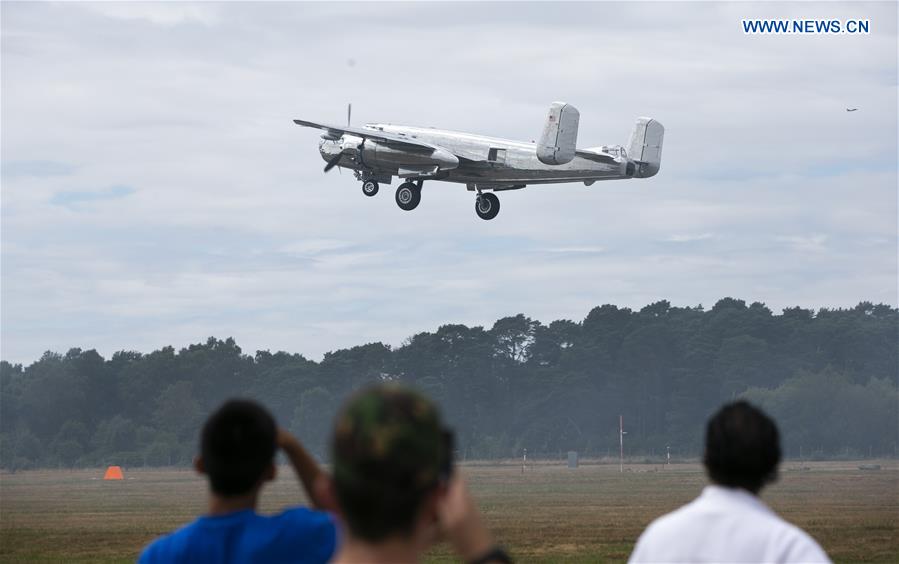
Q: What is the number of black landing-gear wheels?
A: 3